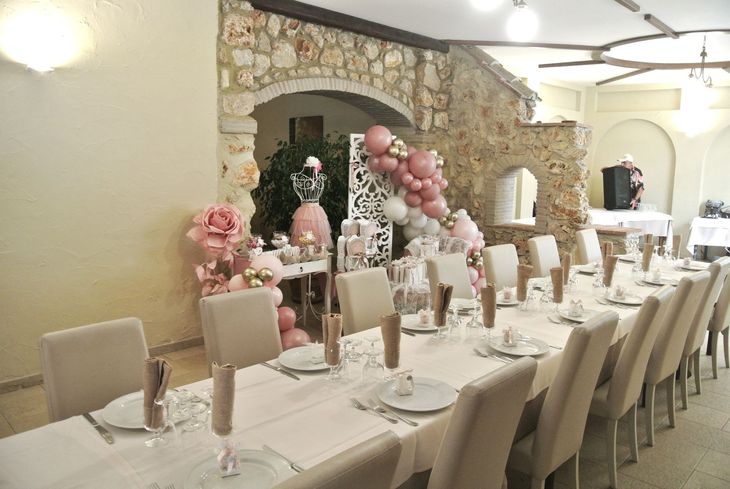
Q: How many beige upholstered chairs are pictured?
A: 14